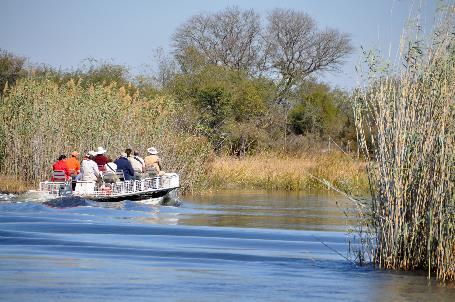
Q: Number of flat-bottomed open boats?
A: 1